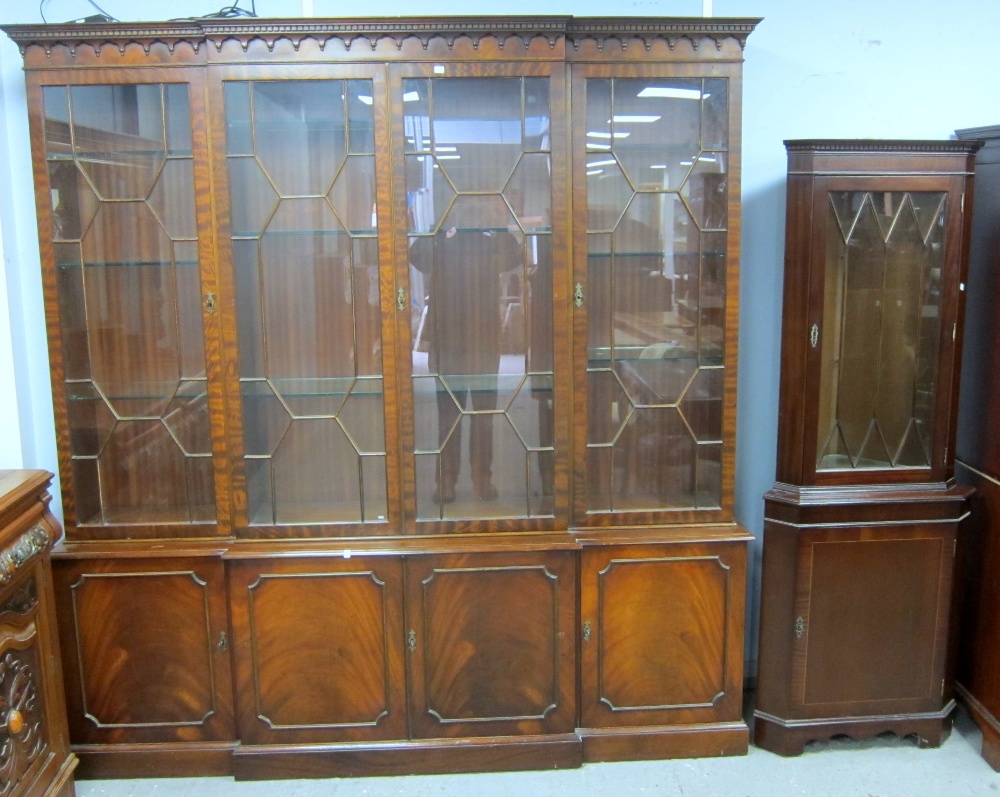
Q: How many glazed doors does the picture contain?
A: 5